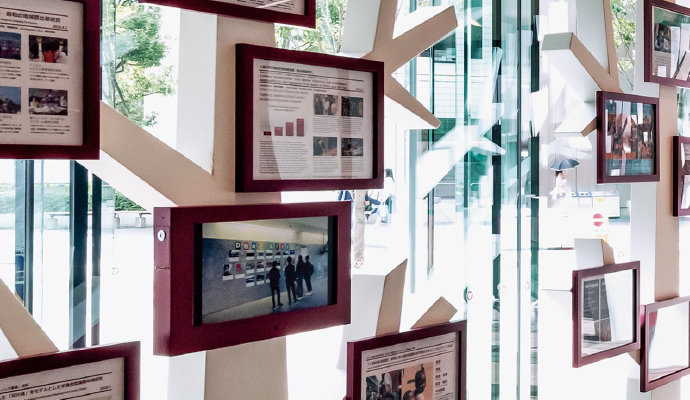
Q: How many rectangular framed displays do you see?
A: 11